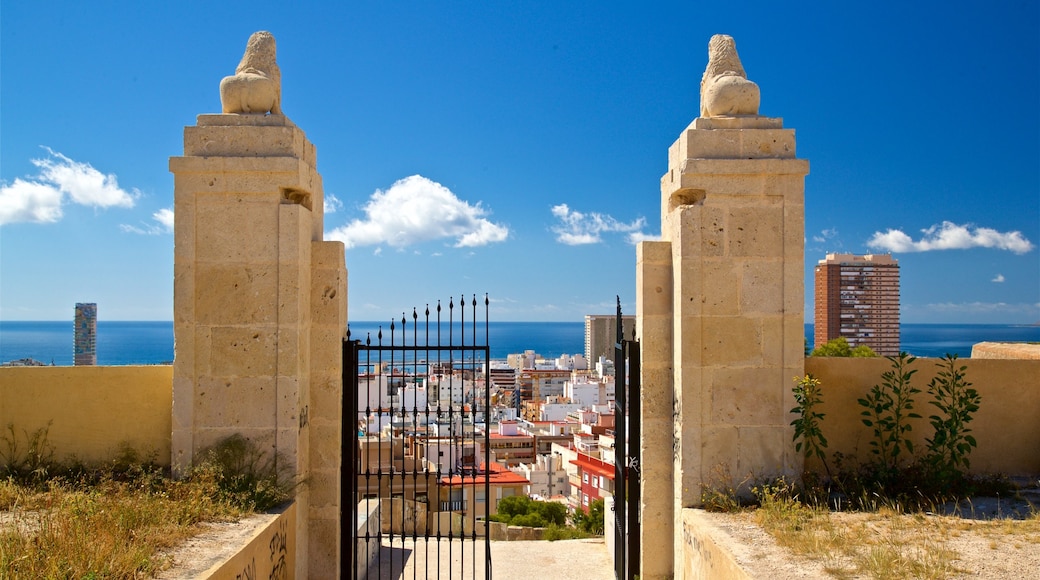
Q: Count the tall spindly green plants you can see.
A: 3